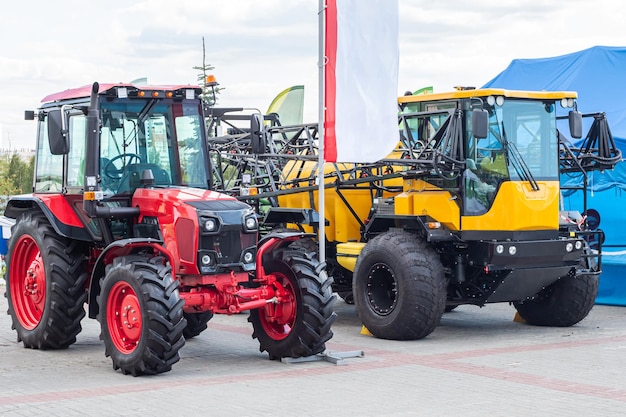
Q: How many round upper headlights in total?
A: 4